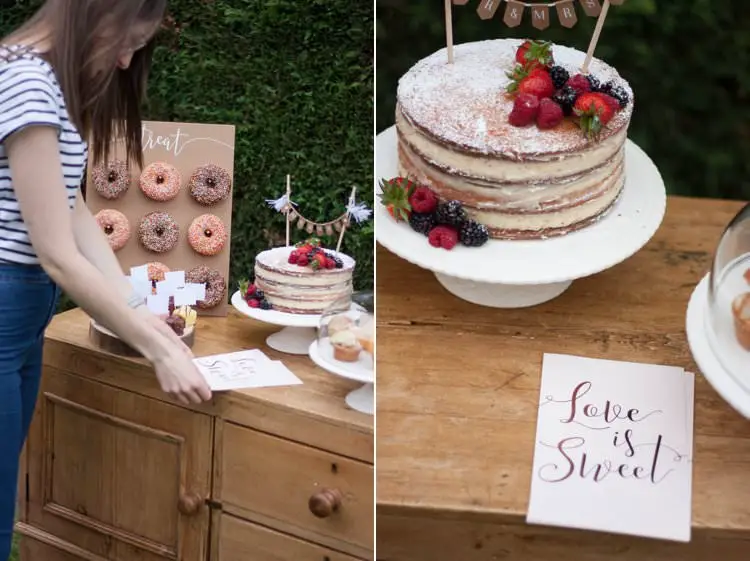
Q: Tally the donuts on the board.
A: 8